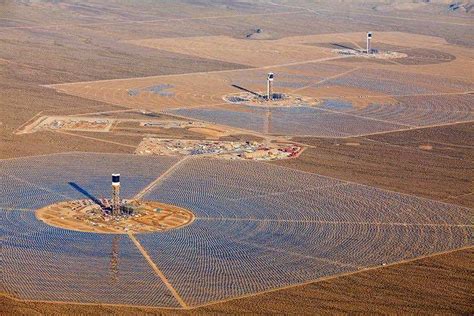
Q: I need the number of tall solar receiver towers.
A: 3